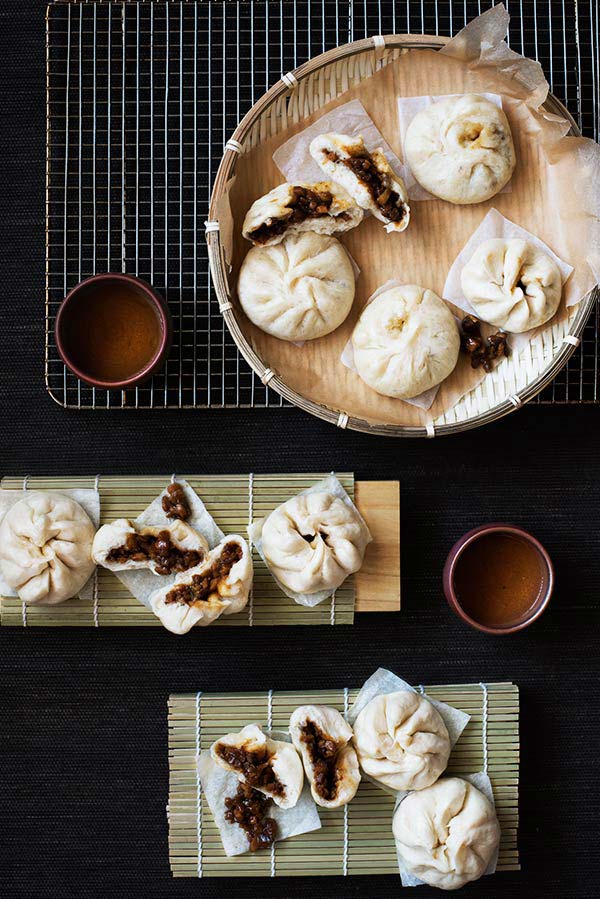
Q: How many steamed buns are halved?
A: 3